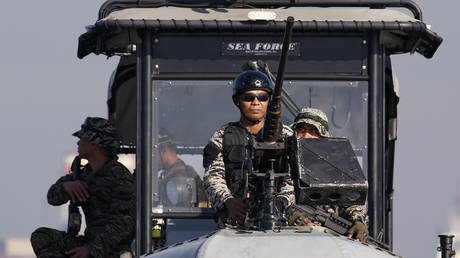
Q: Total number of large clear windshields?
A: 1